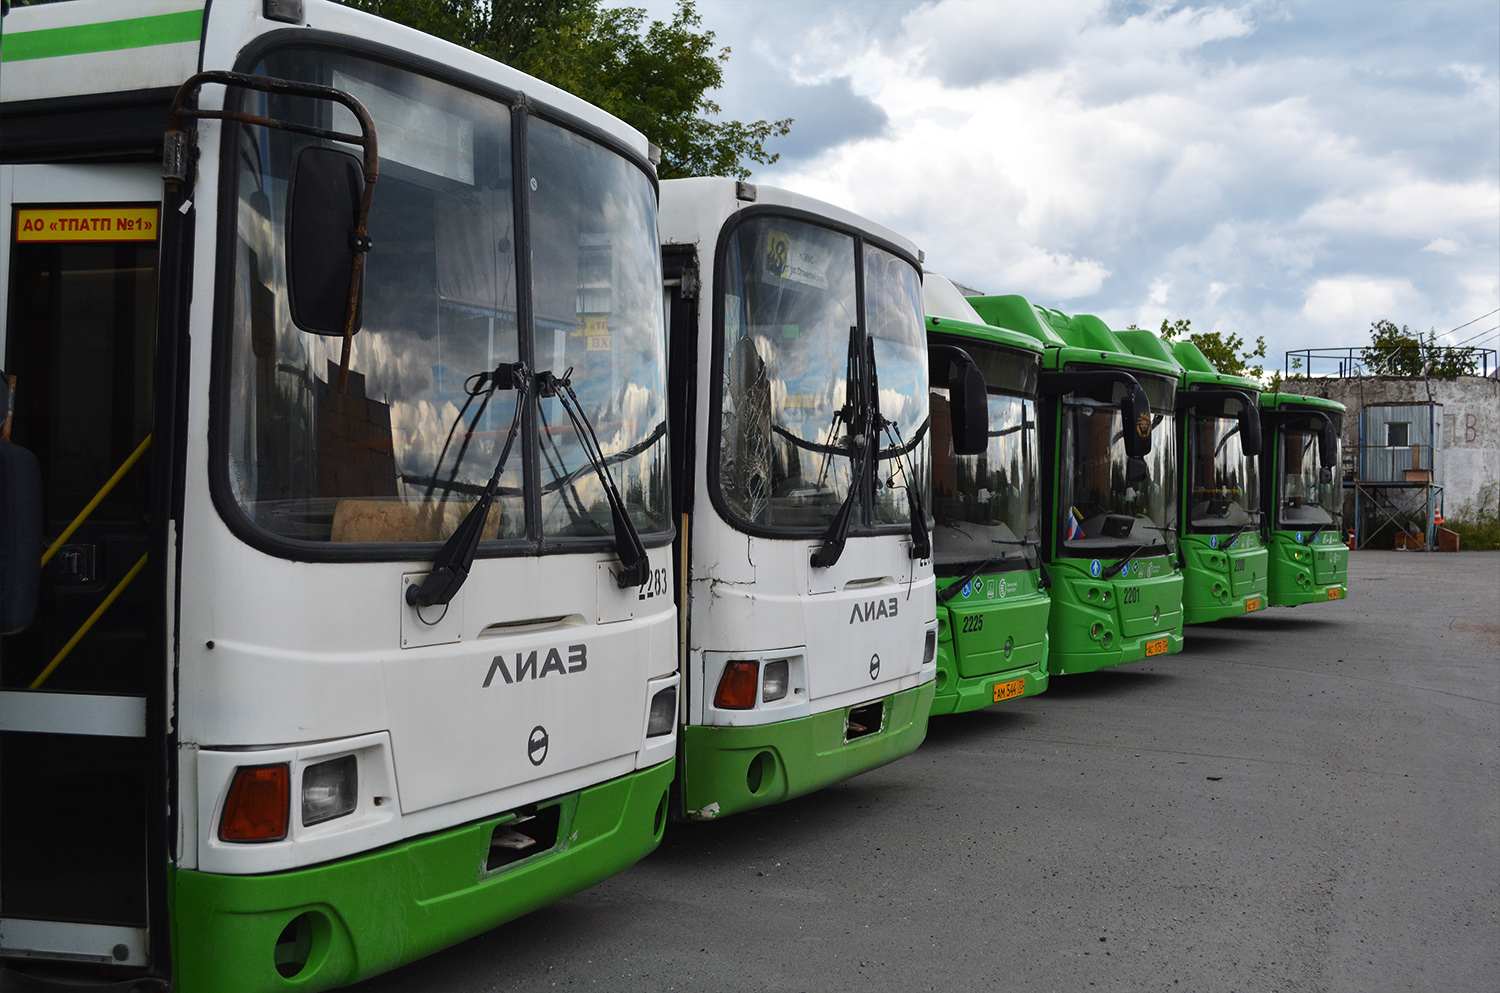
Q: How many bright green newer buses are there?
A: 4